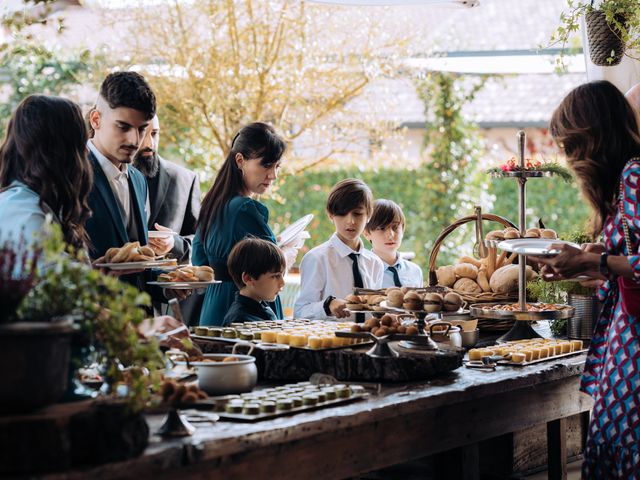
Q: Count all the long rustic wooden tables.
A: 1